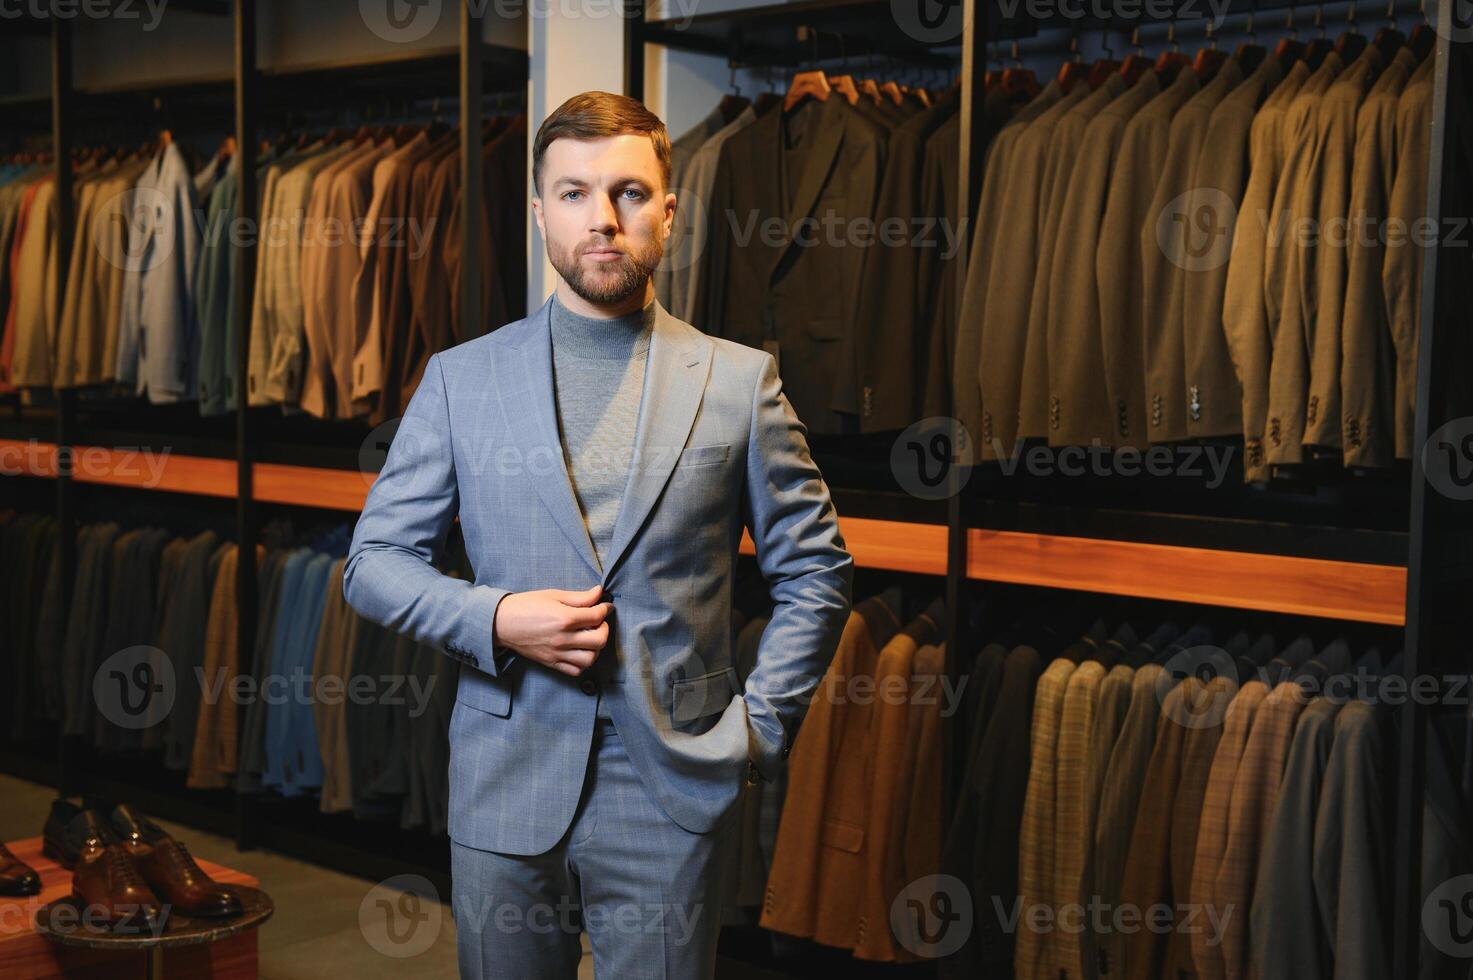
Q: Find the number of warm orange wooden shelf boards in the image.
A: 5